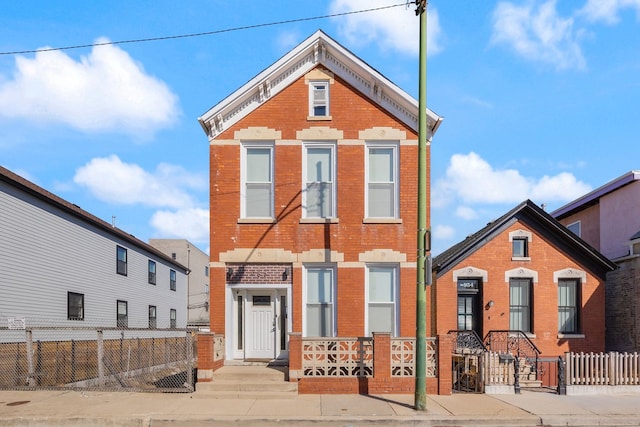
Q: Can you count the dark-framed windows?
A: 10